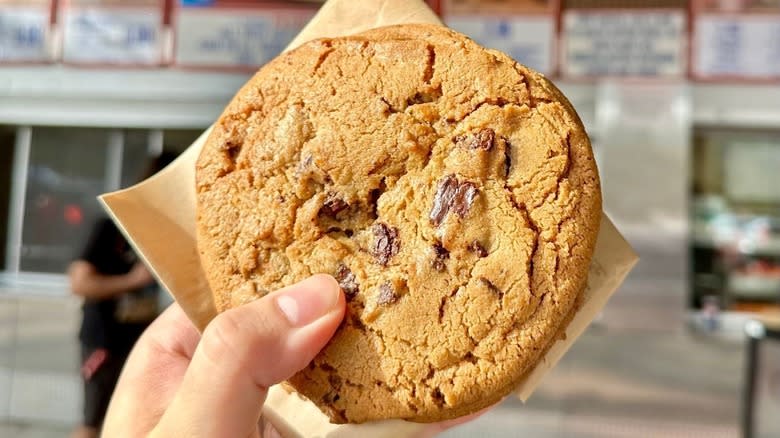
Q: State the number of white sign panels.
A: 6